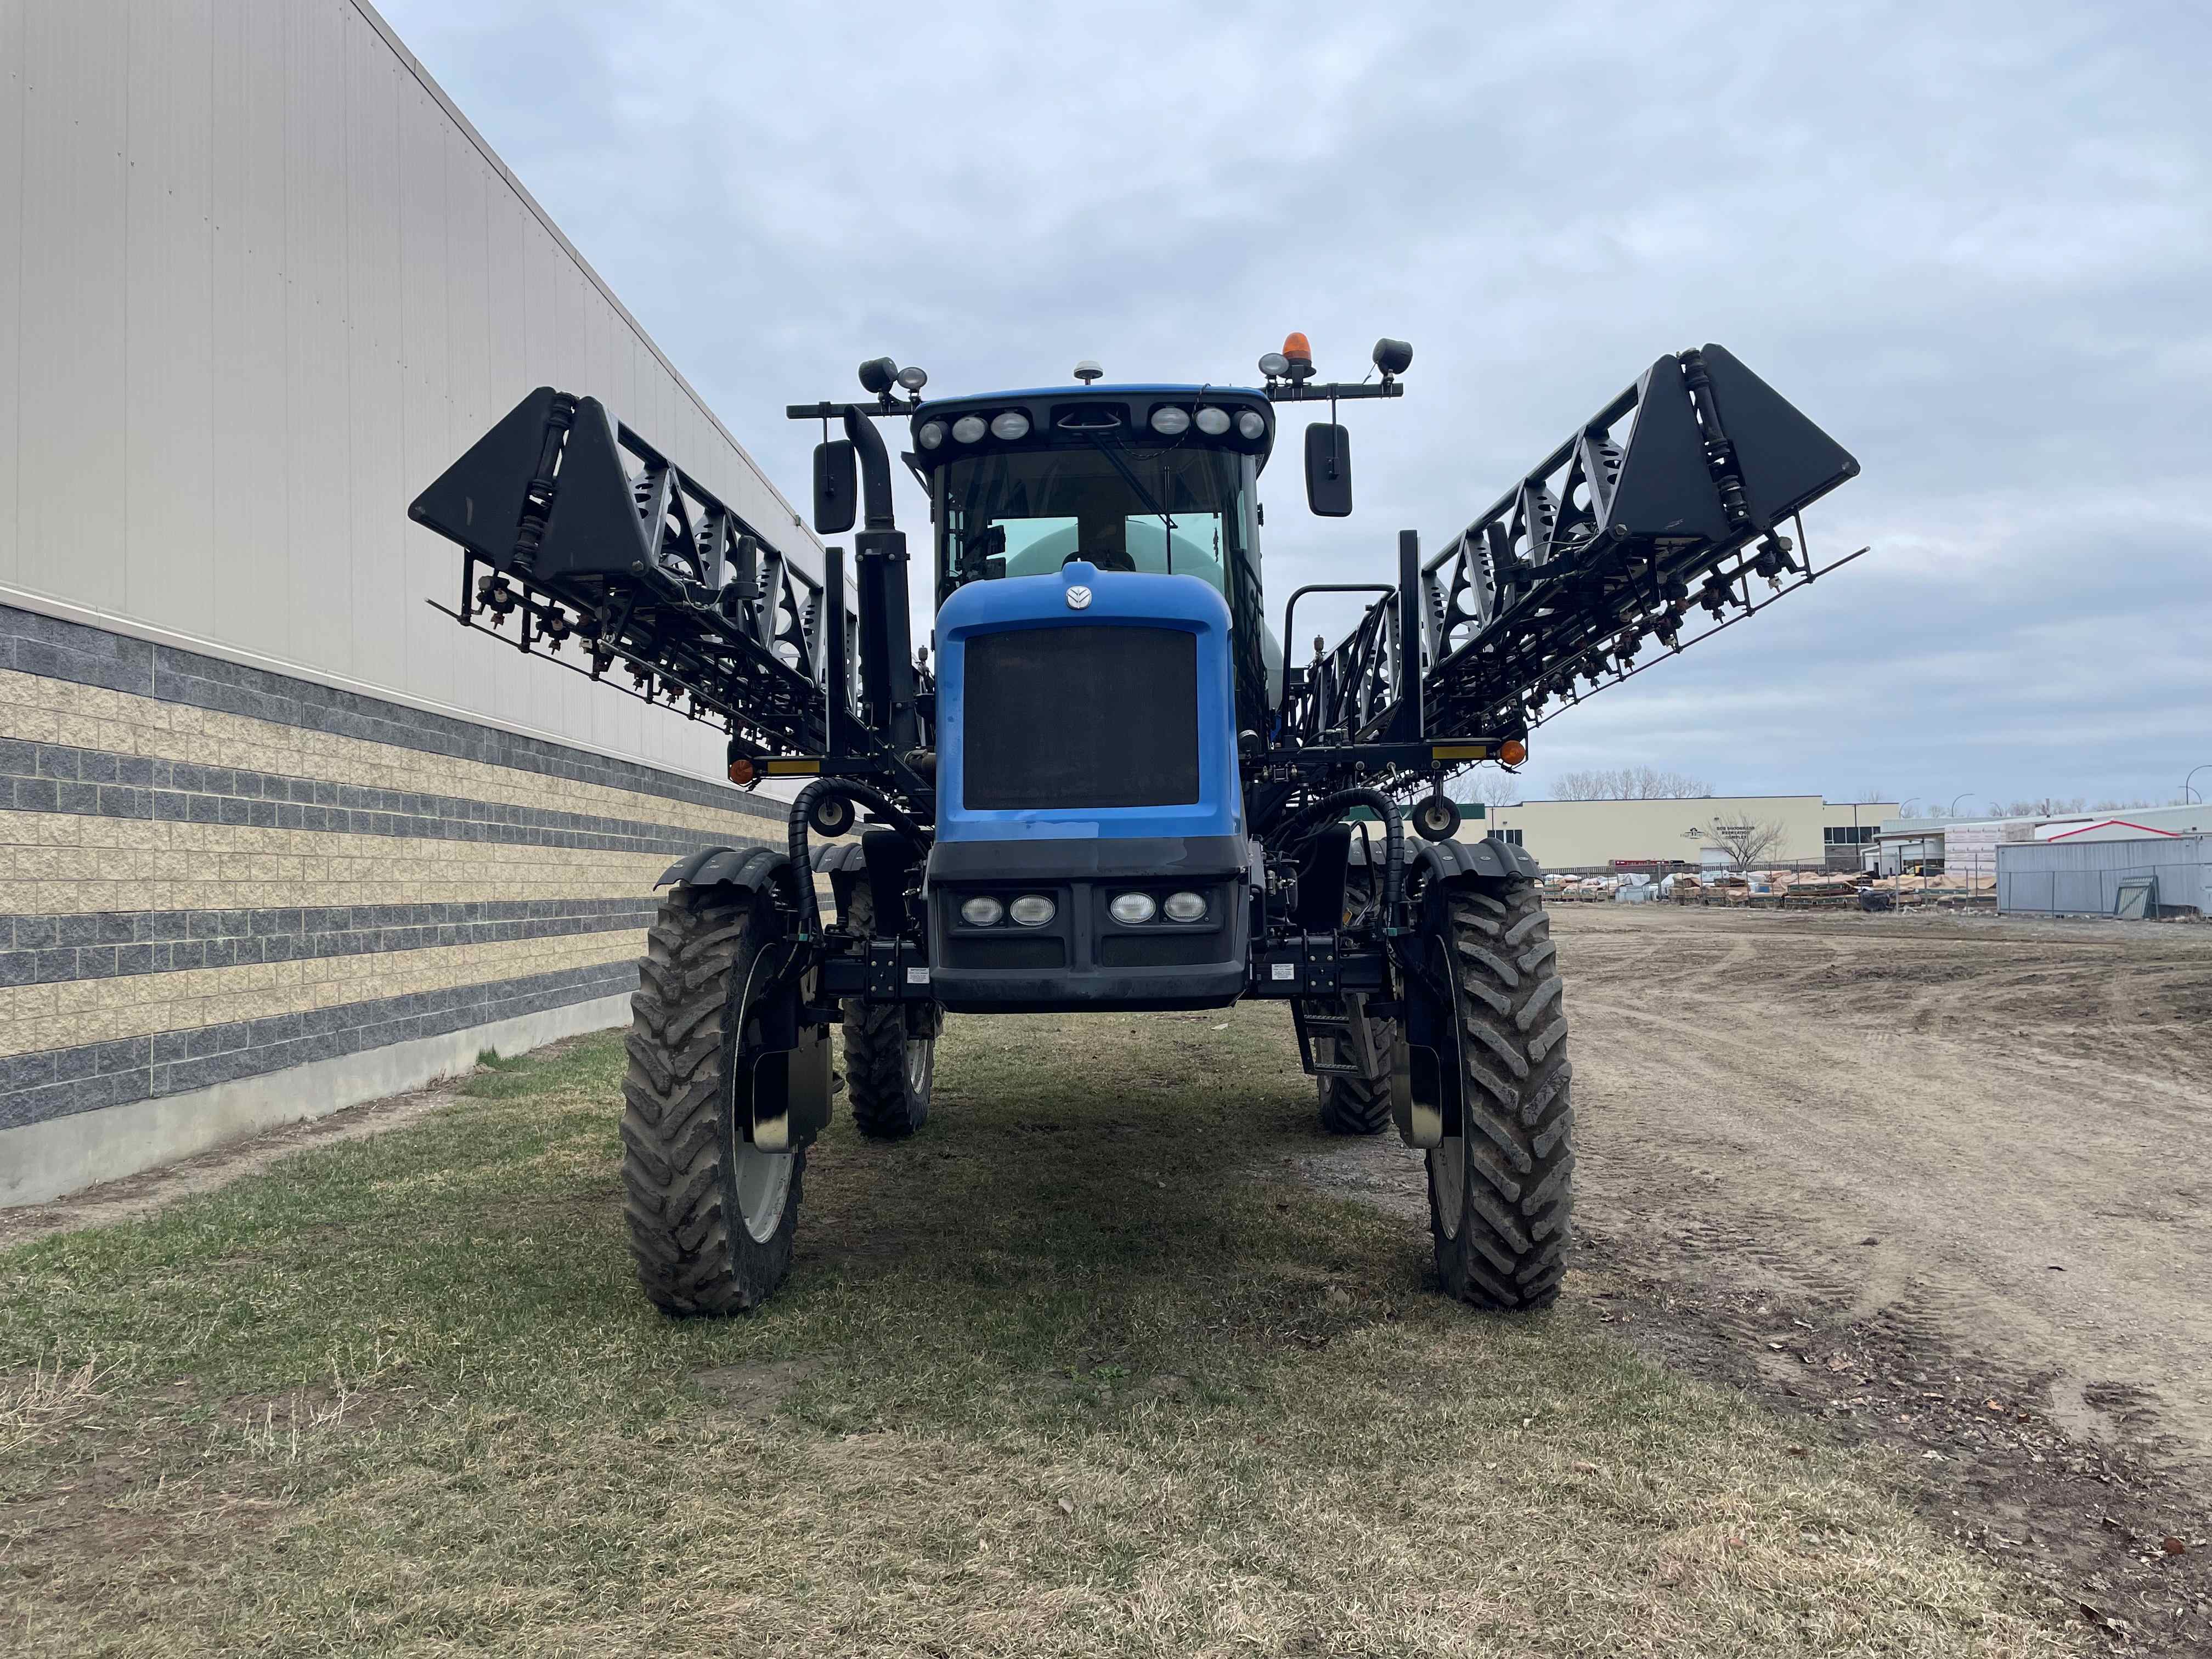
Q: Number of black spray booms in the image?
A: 2